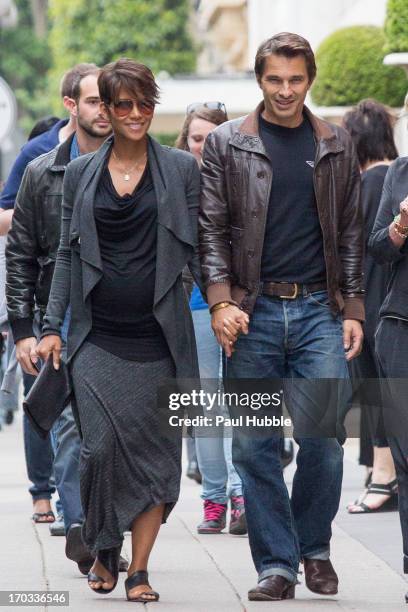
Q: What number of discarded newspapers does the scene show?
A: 0